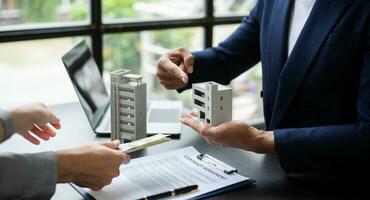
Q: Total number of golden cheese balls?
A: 0